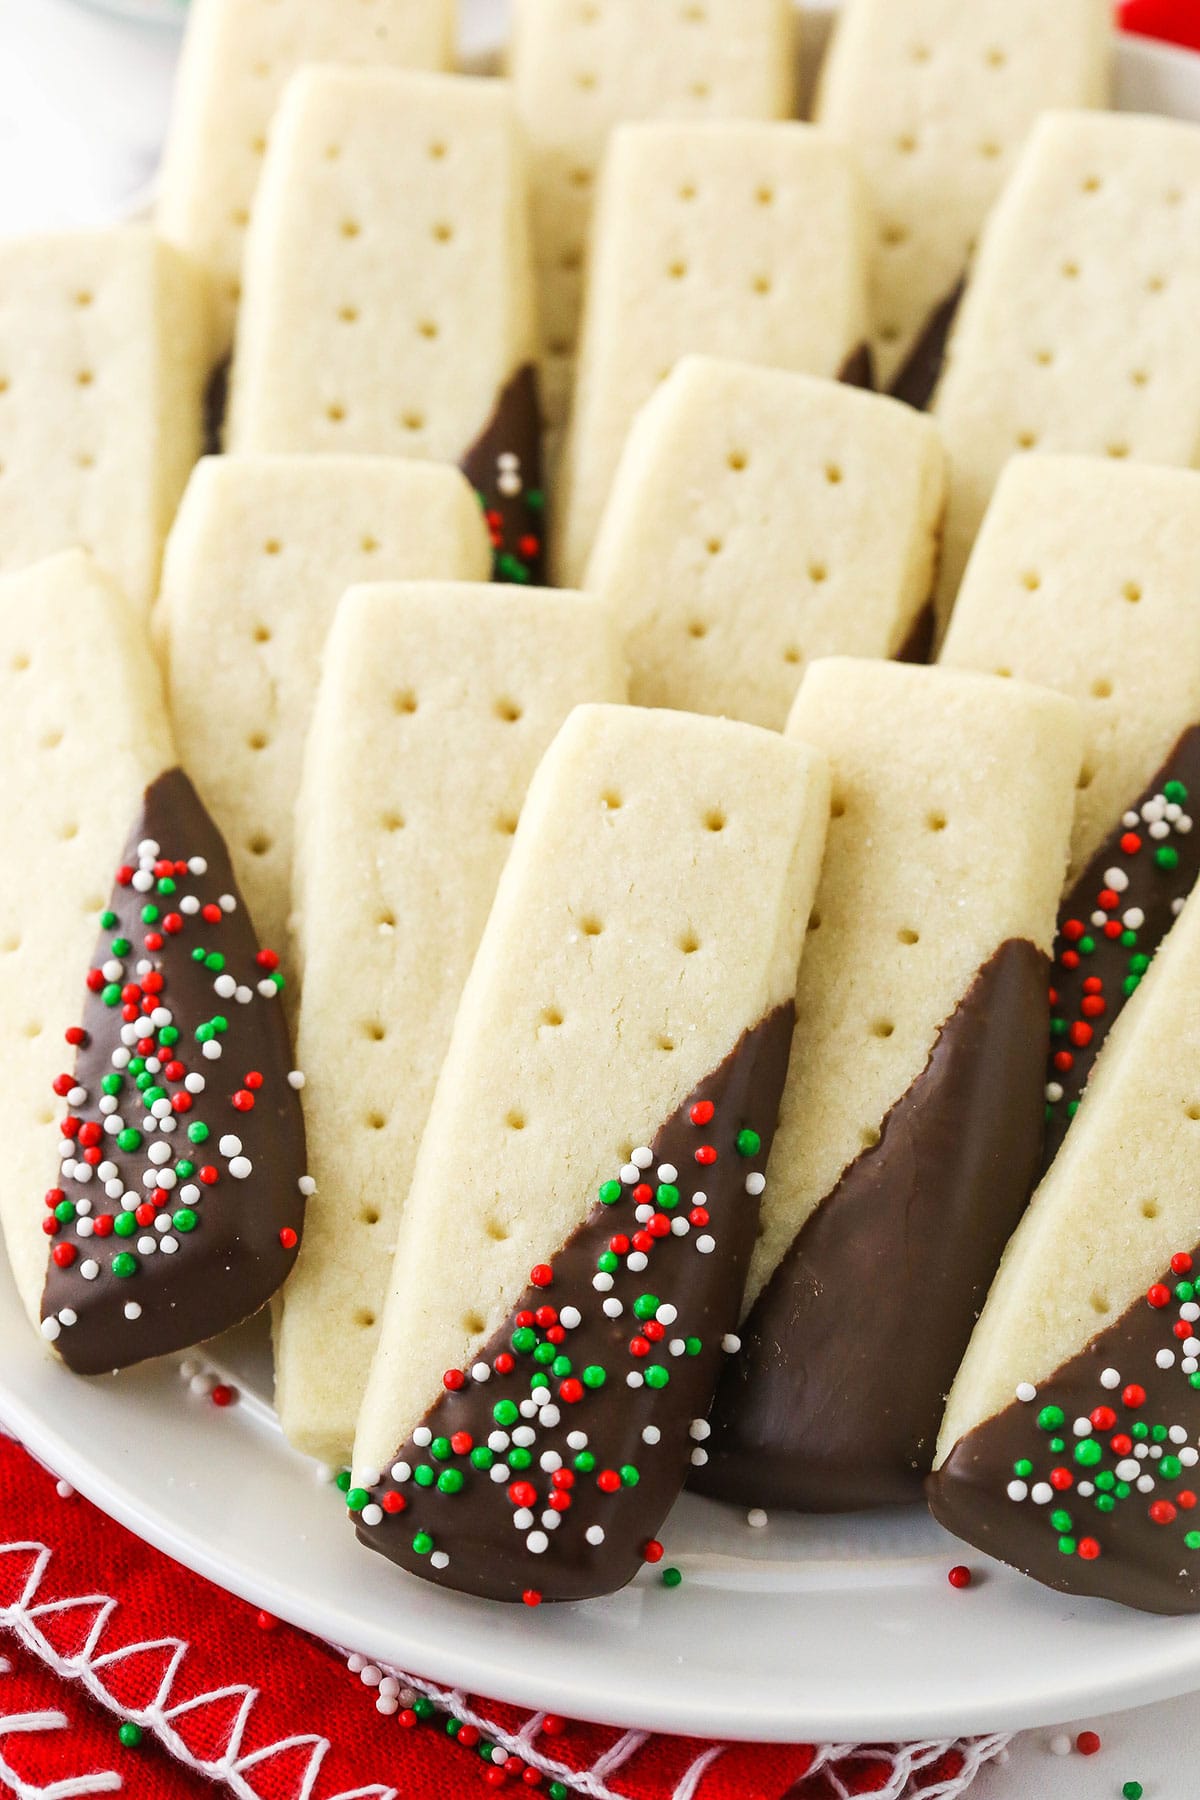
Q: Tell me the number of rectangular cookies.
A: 15